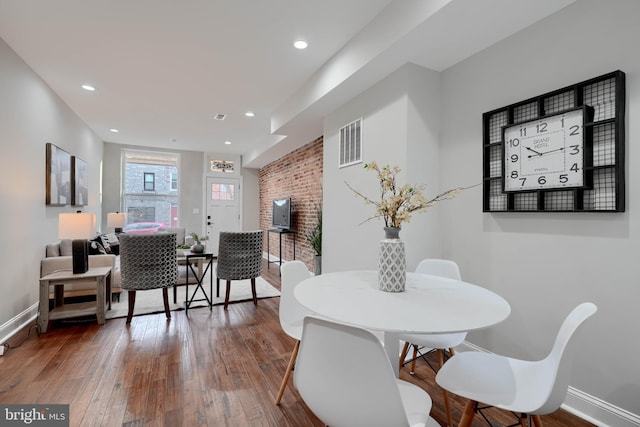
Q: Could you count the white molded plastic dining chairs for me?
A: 4